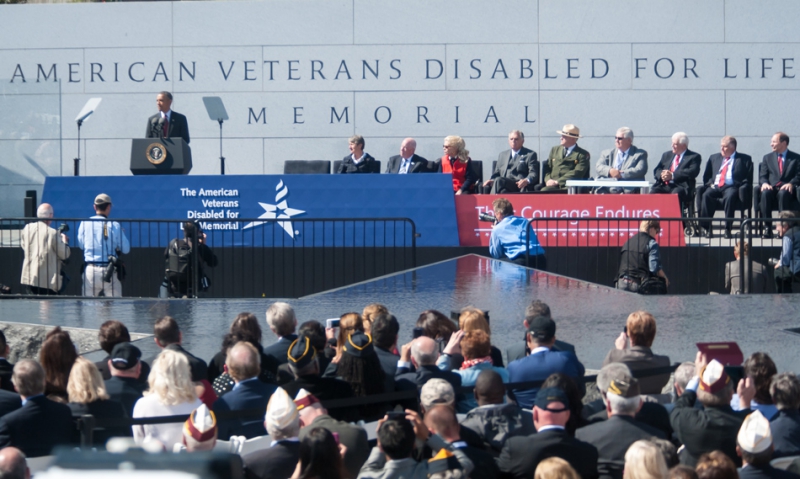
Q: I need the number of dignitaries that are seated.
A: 9